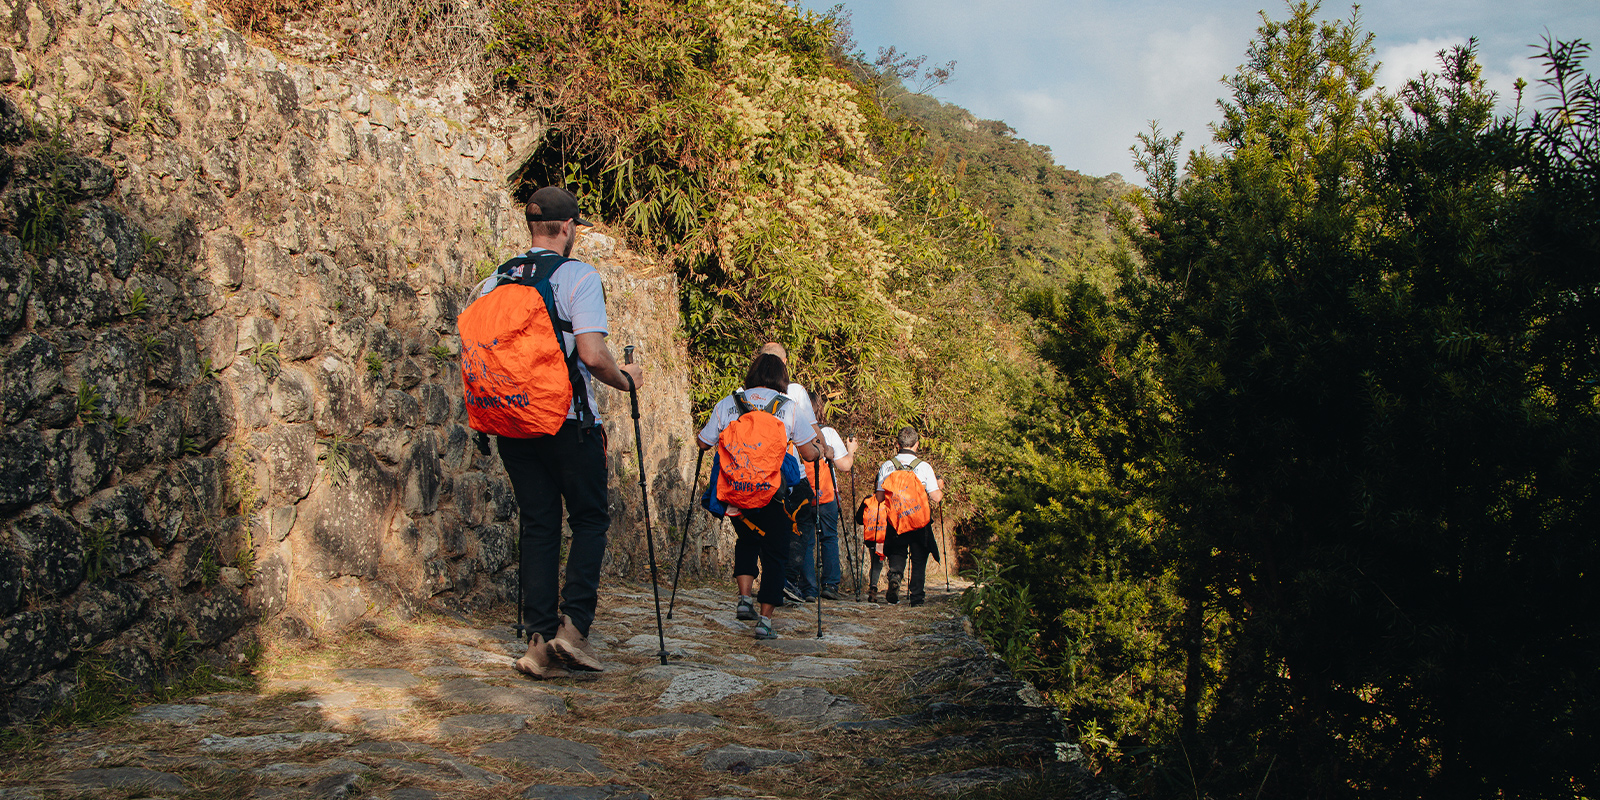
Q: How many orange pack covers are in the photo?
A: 5